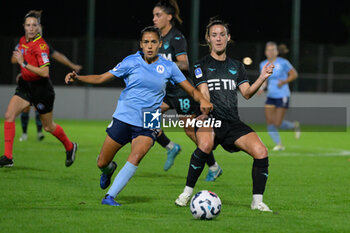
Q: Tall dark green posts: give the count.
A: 3